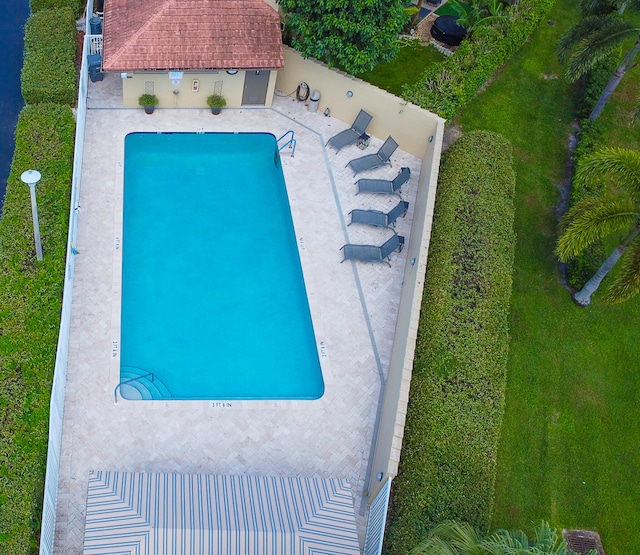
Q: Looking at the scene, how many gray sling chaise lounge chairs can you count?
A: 5